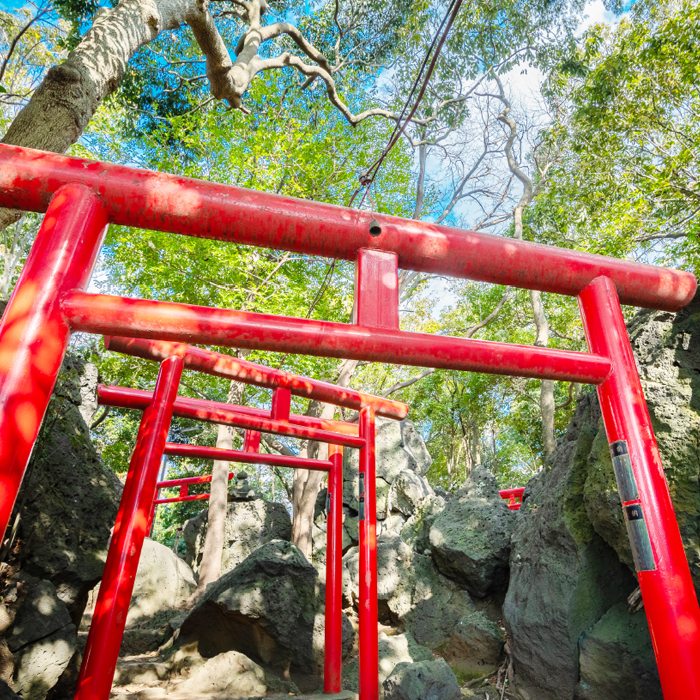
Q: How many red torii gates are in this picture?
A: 5